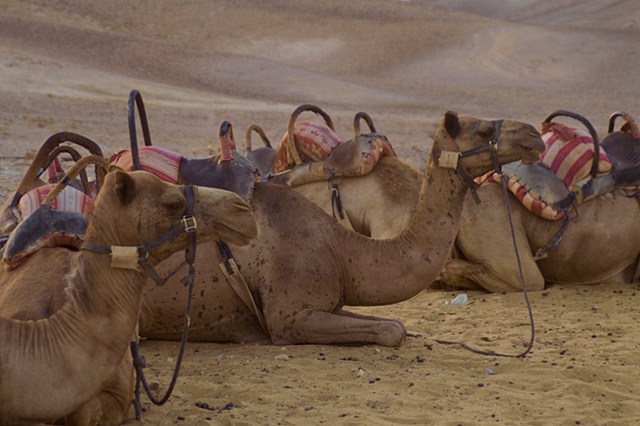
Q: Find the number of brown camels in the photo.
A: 4